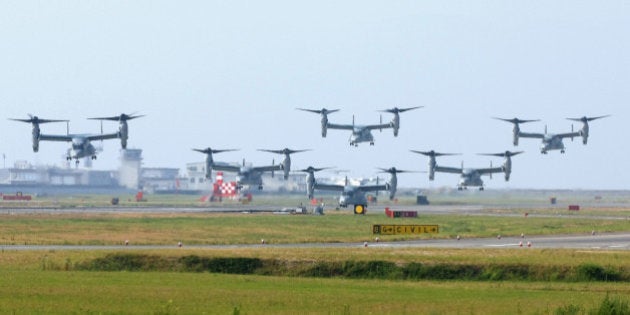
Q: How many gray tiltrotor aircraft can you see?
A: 6